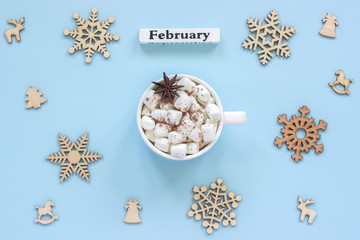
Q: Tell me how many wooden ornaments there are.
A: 12